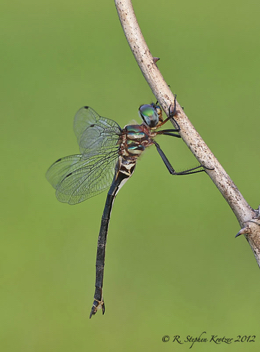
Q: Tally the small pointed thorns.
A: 2